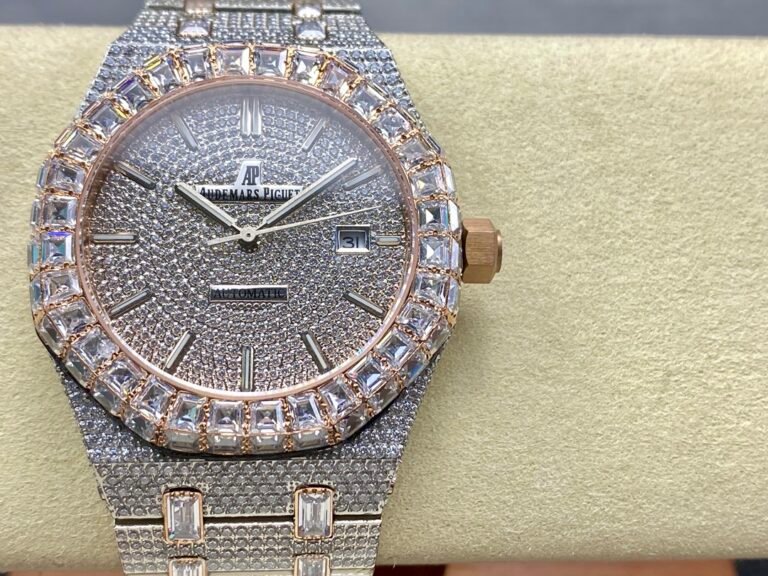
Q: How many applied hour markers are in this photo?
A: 12